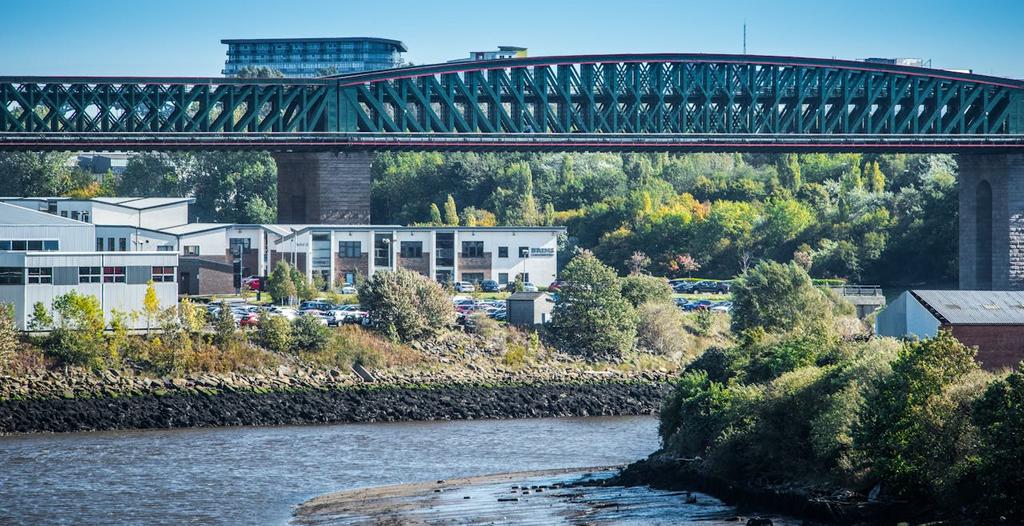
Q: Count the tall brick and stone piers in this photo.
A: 2